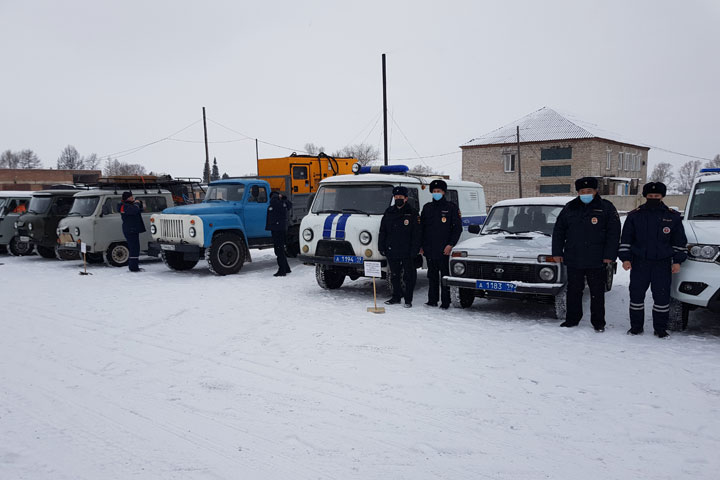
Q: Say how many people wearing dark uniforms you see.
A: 6